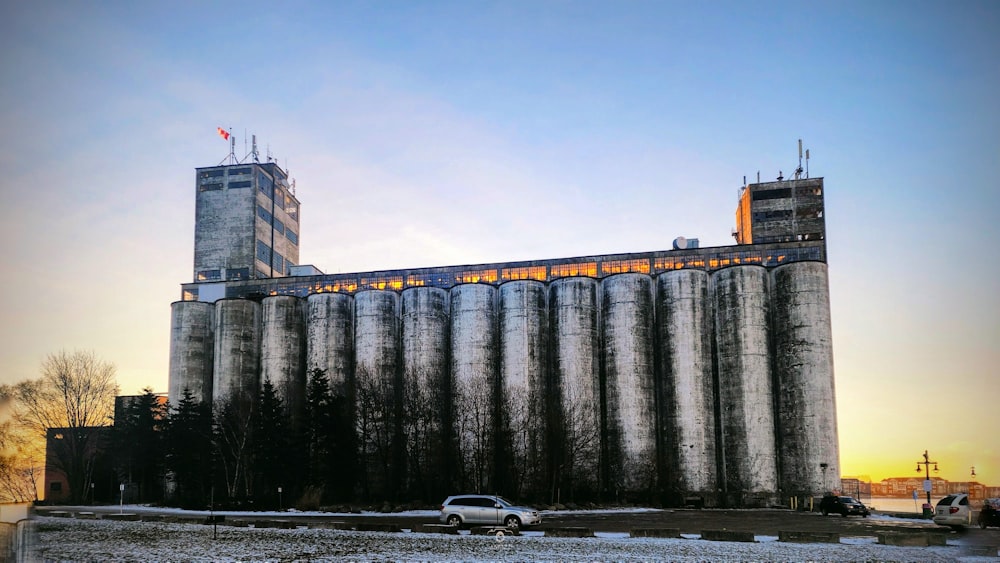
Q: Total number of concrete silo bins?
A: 13